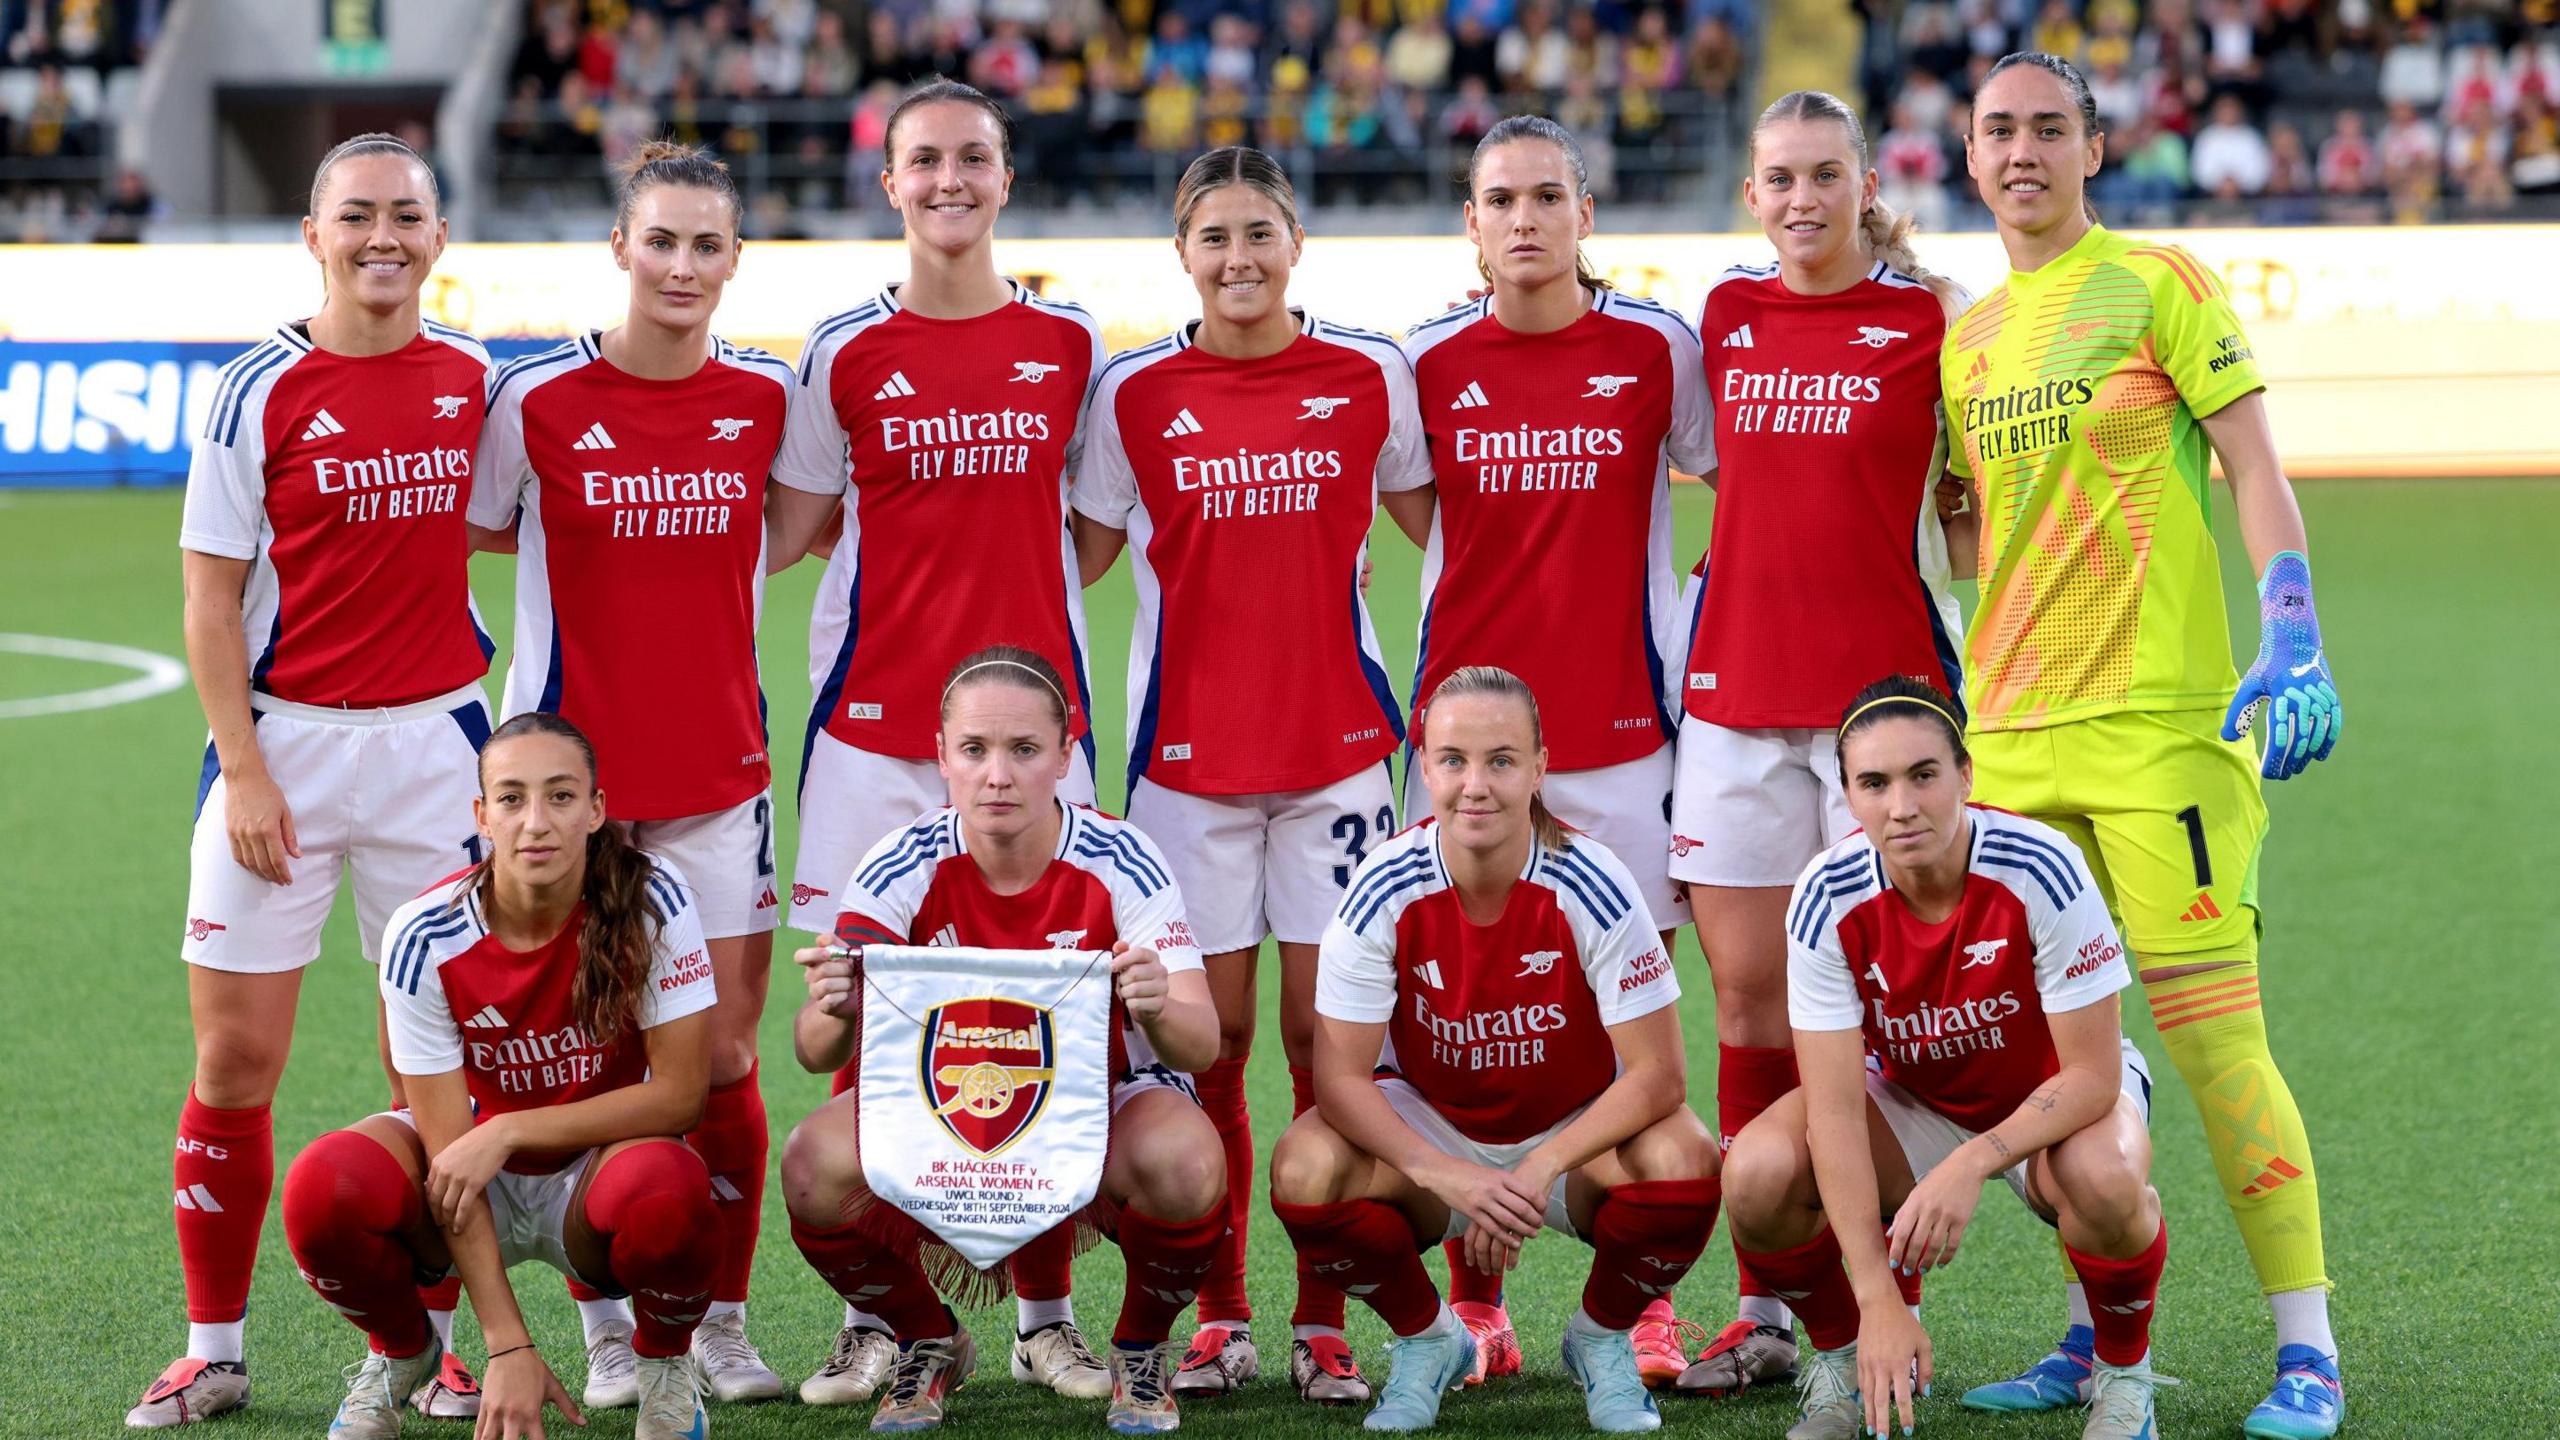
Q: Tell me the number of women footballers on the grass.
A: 11